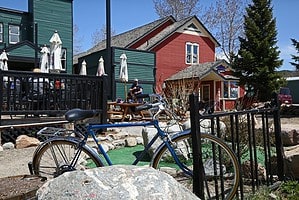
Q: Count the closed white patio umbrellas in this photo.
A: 6